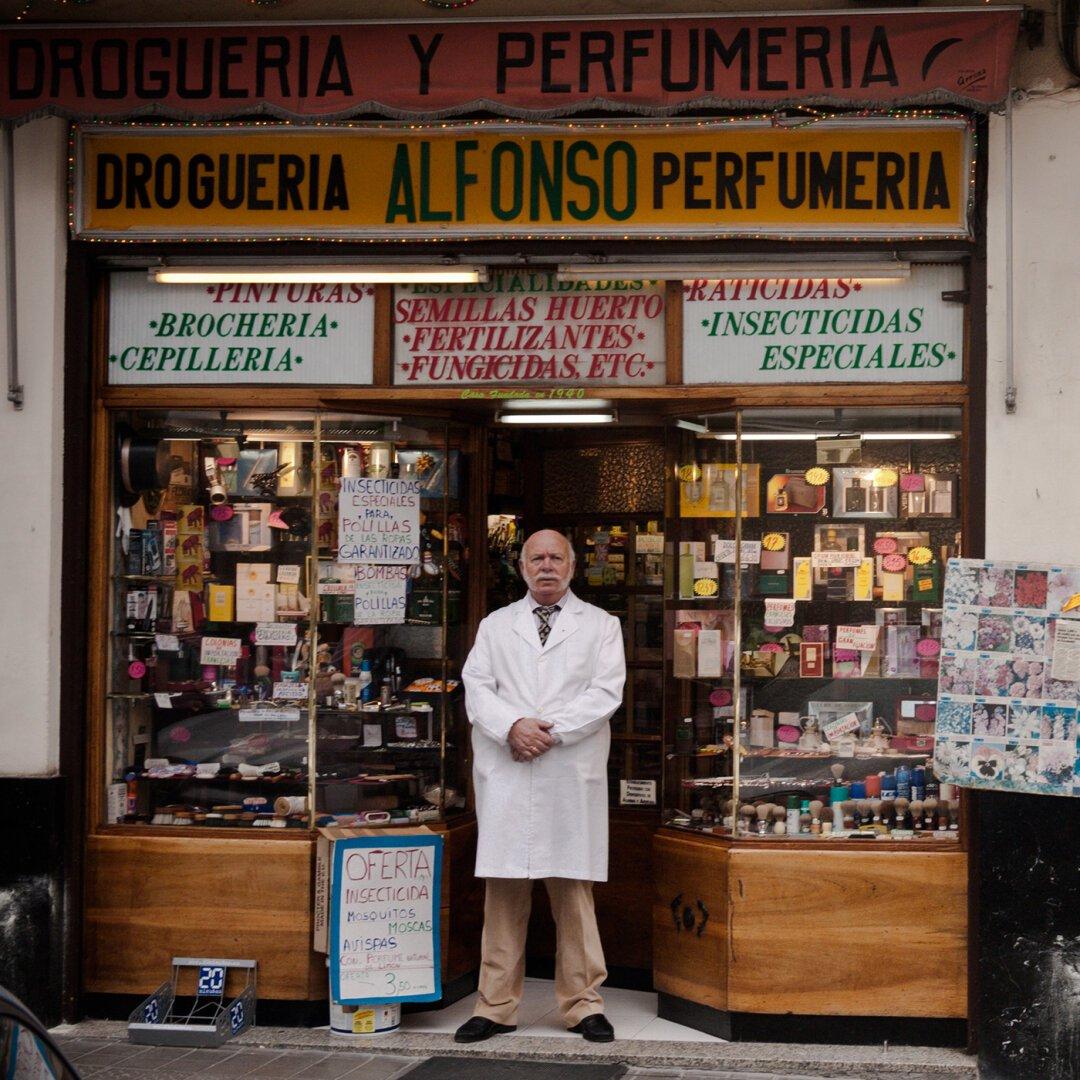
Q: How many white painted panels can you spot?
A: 3